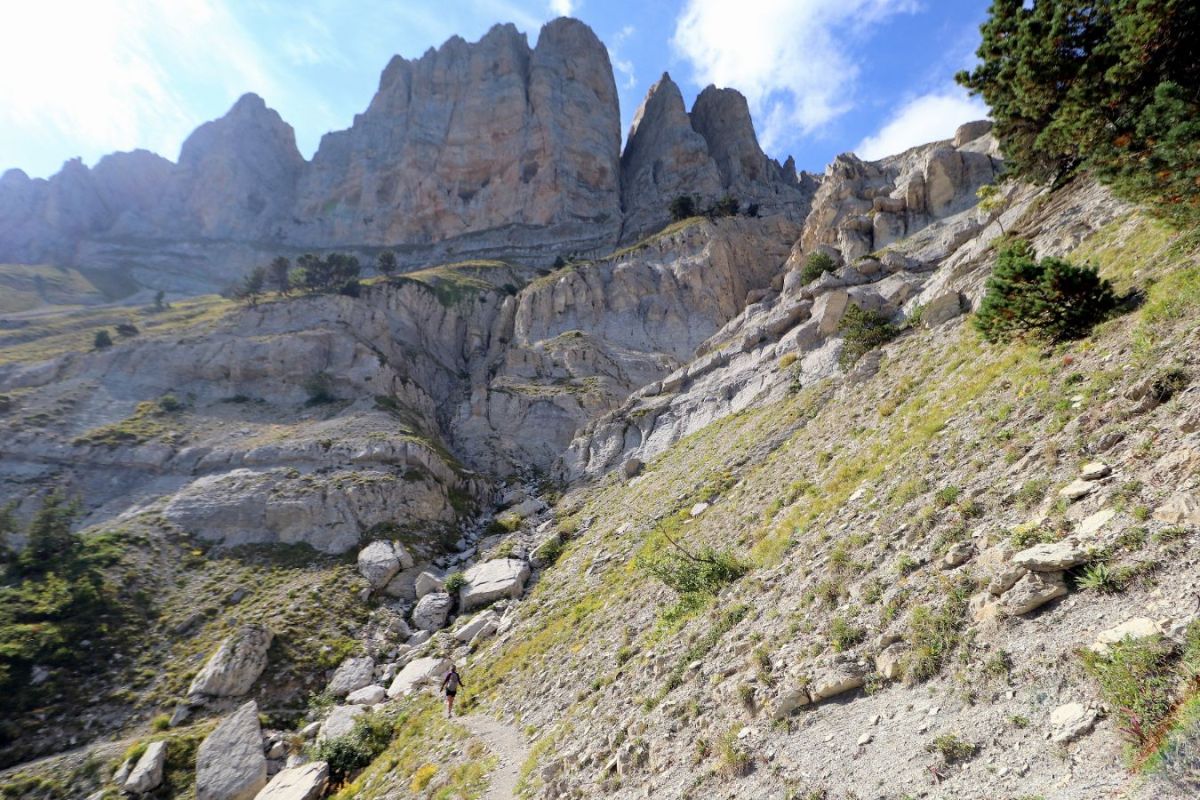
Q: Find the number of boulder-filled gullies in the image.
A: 1